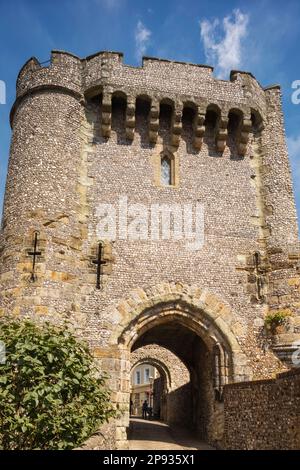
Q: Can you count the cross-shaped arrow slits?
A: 3